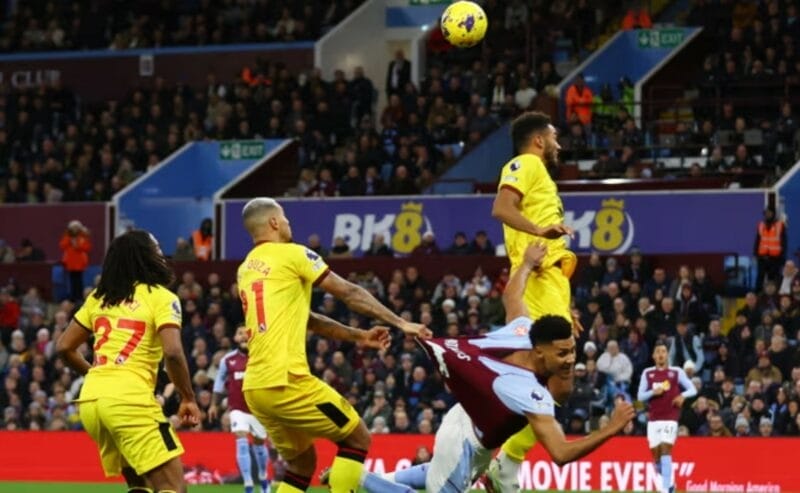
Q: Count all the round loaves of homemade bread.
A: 0